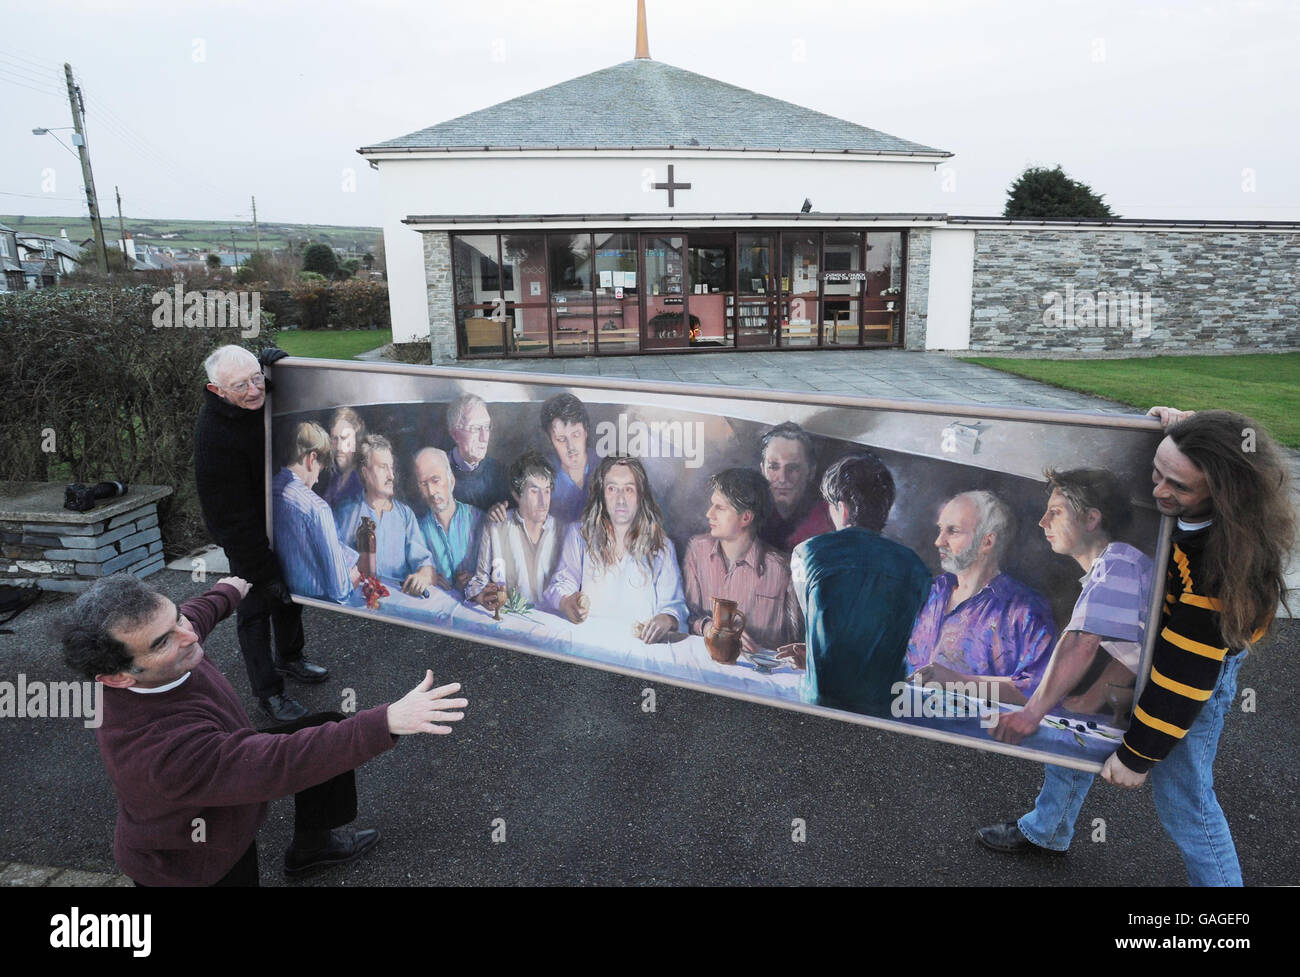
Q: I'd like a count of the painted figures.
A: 13